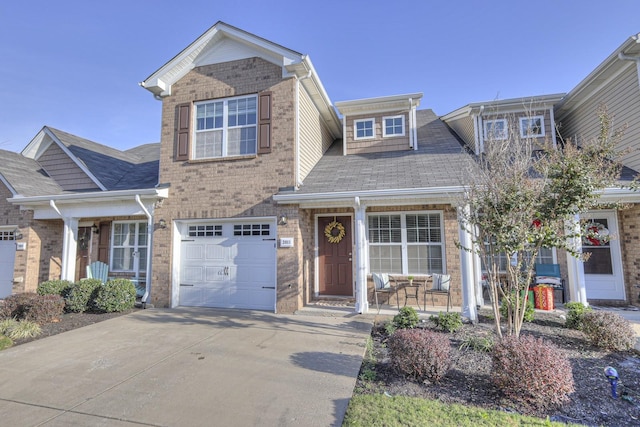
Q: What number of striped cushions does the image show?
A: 2